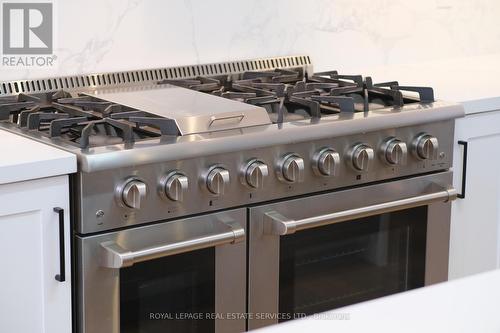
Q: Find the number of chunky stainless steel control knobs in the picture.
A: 9